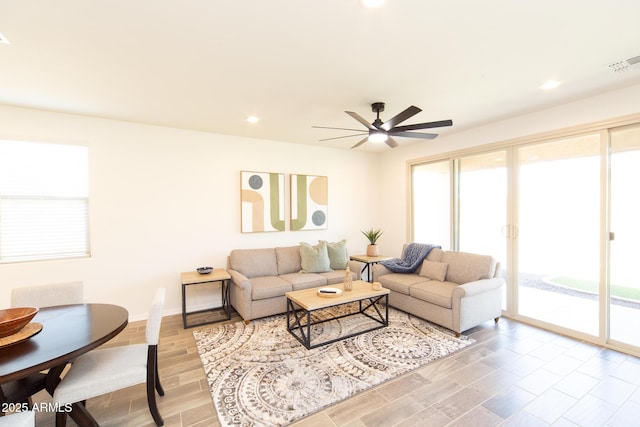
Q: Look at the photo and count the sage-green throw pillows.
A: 2